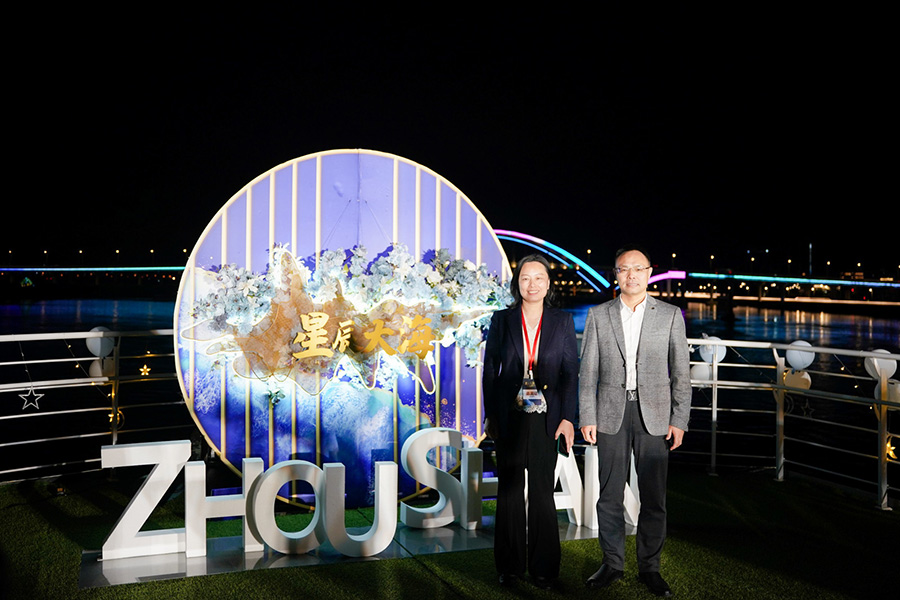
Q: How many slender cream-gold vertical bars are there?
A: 12